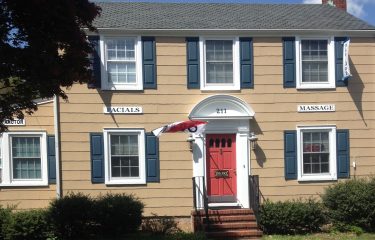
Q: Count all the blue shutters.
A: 11